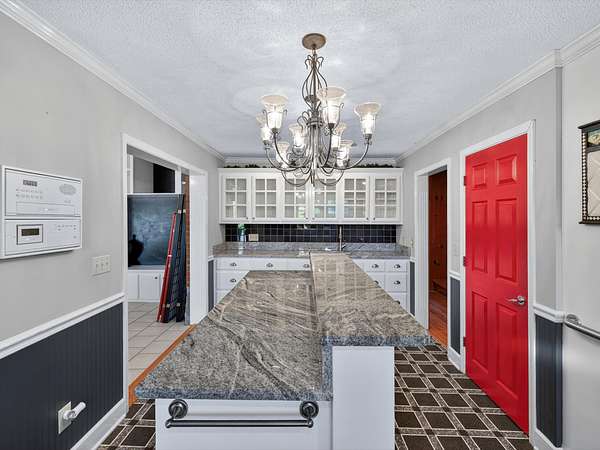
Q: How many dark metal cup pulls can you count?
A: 9